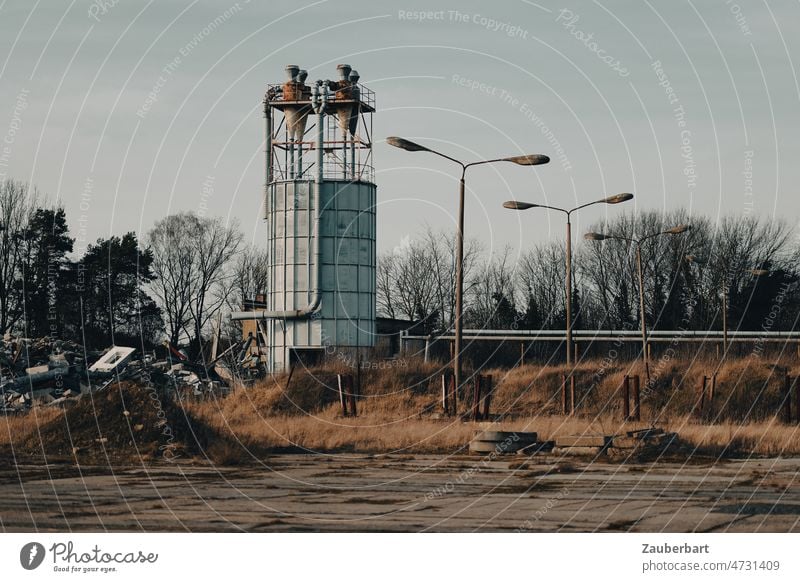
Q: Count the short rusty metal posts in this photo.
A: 14